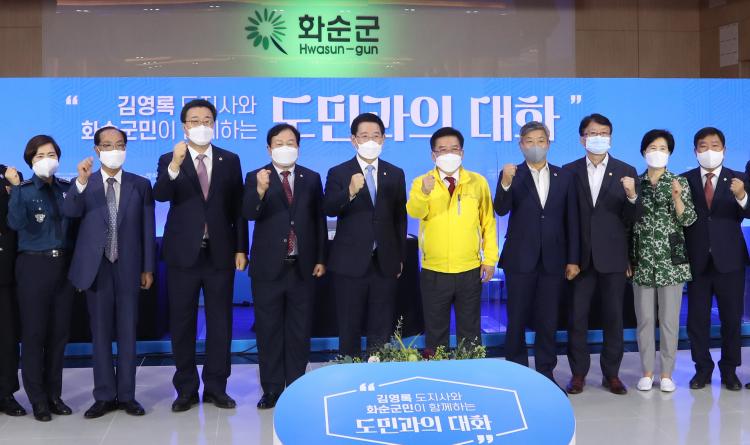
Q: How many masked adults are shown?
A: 10